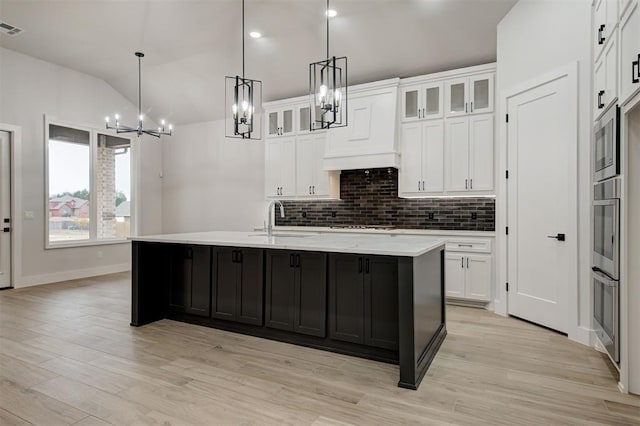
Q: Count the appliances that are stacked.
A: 3